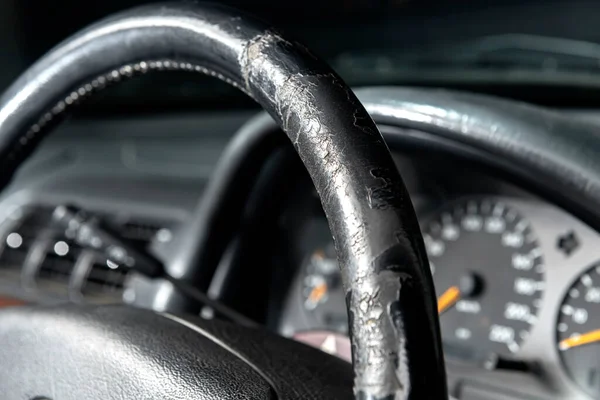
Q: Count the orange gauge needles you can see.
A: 3